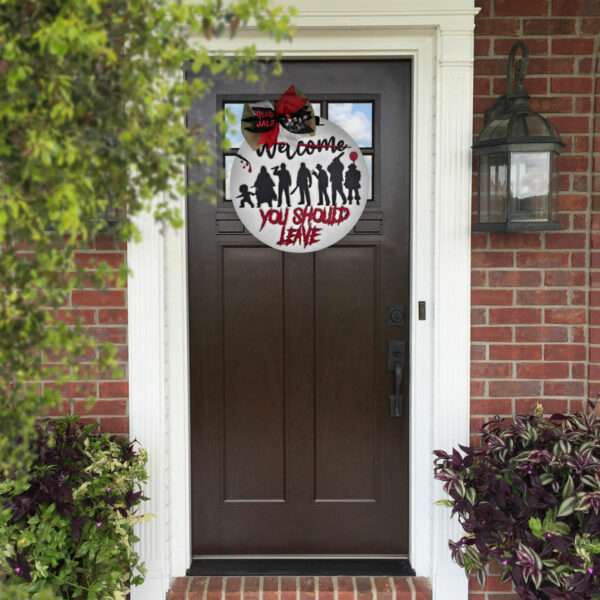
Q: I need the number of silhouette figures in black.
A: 7